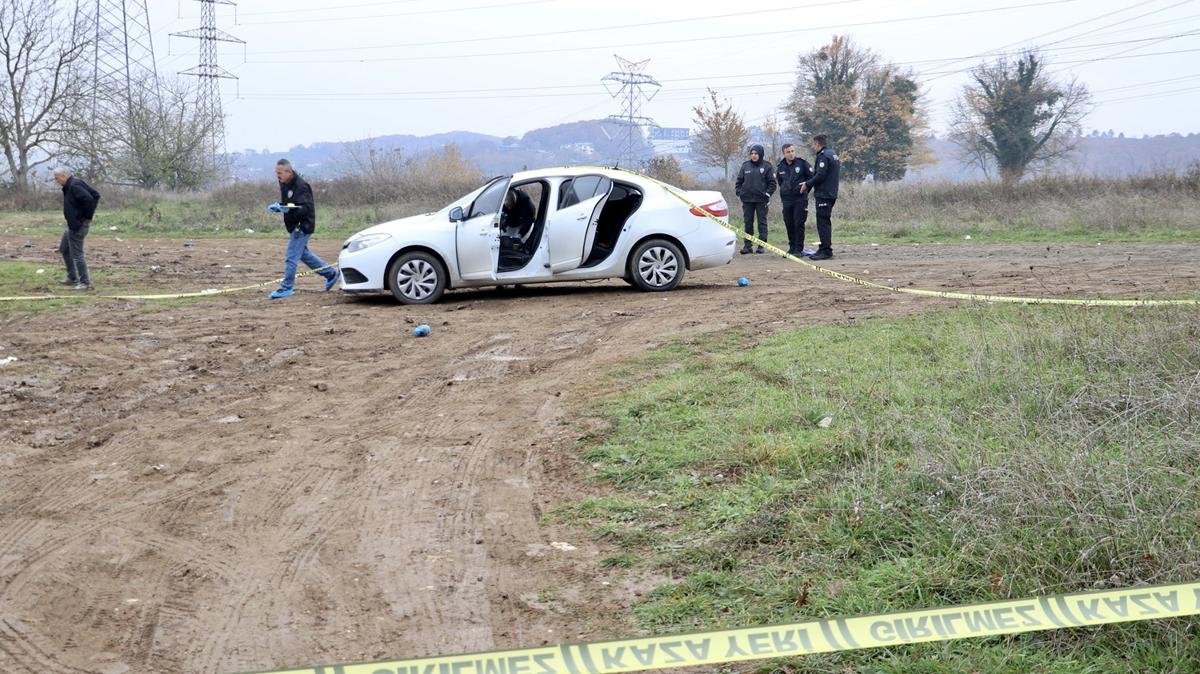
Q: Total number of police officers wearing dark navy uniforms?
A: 3